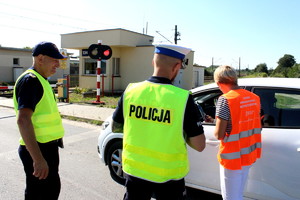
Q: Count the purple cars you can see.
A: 0